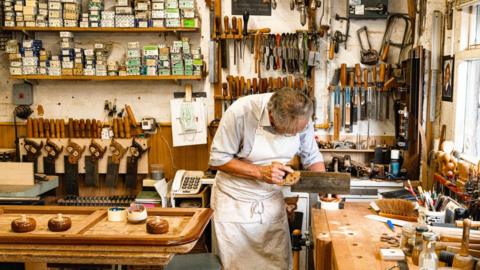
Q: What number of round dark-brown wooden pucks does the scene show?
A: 3